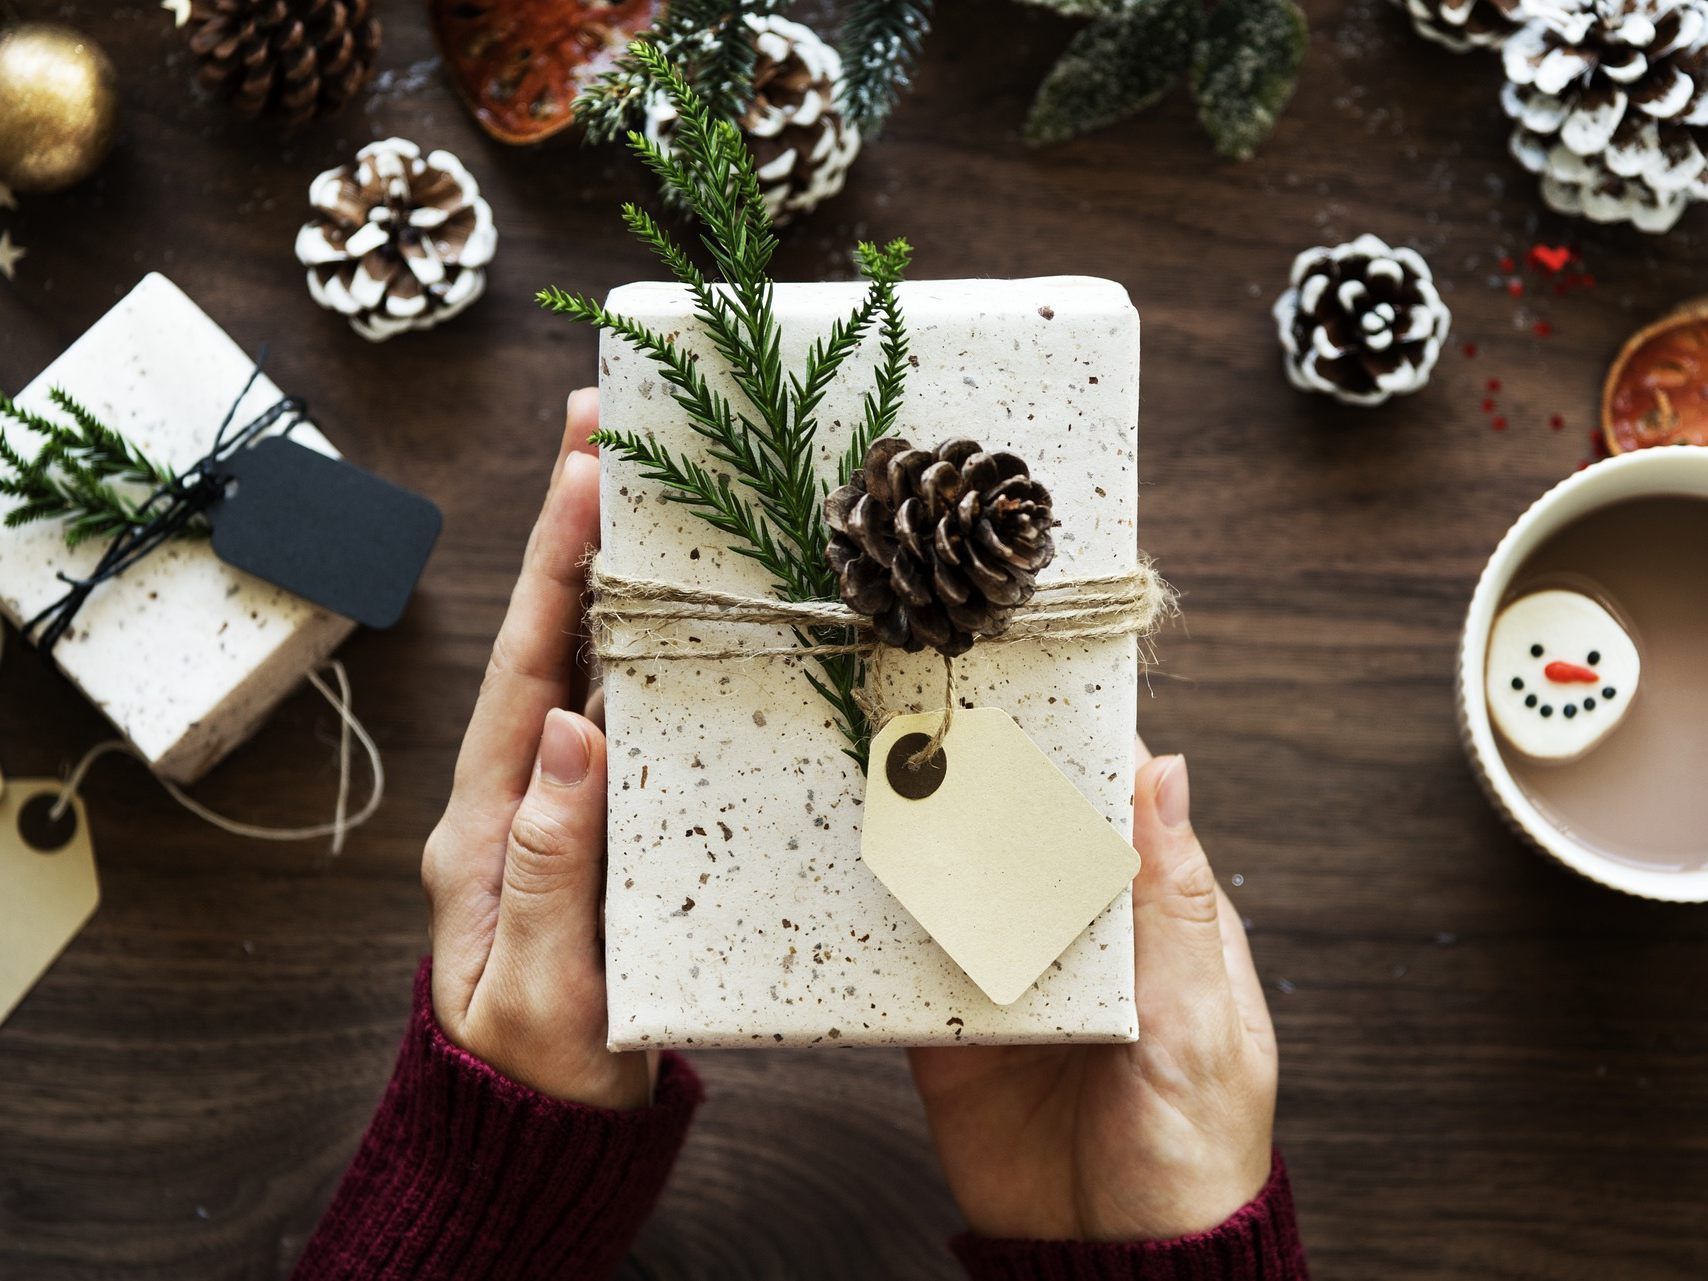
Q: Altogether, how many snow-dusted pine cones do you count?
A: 5